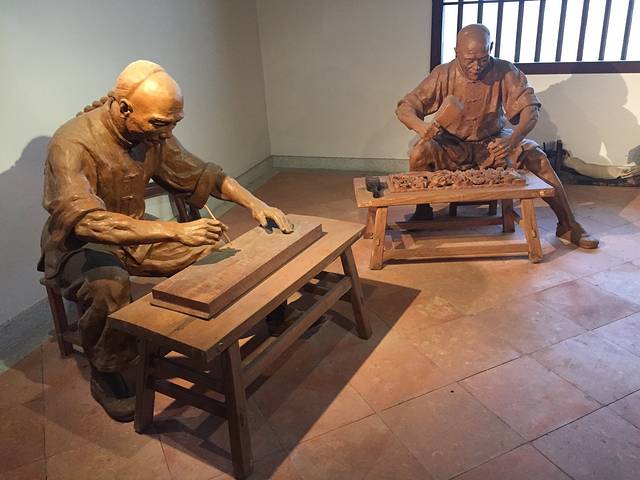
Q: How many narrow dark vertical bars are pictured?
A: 9